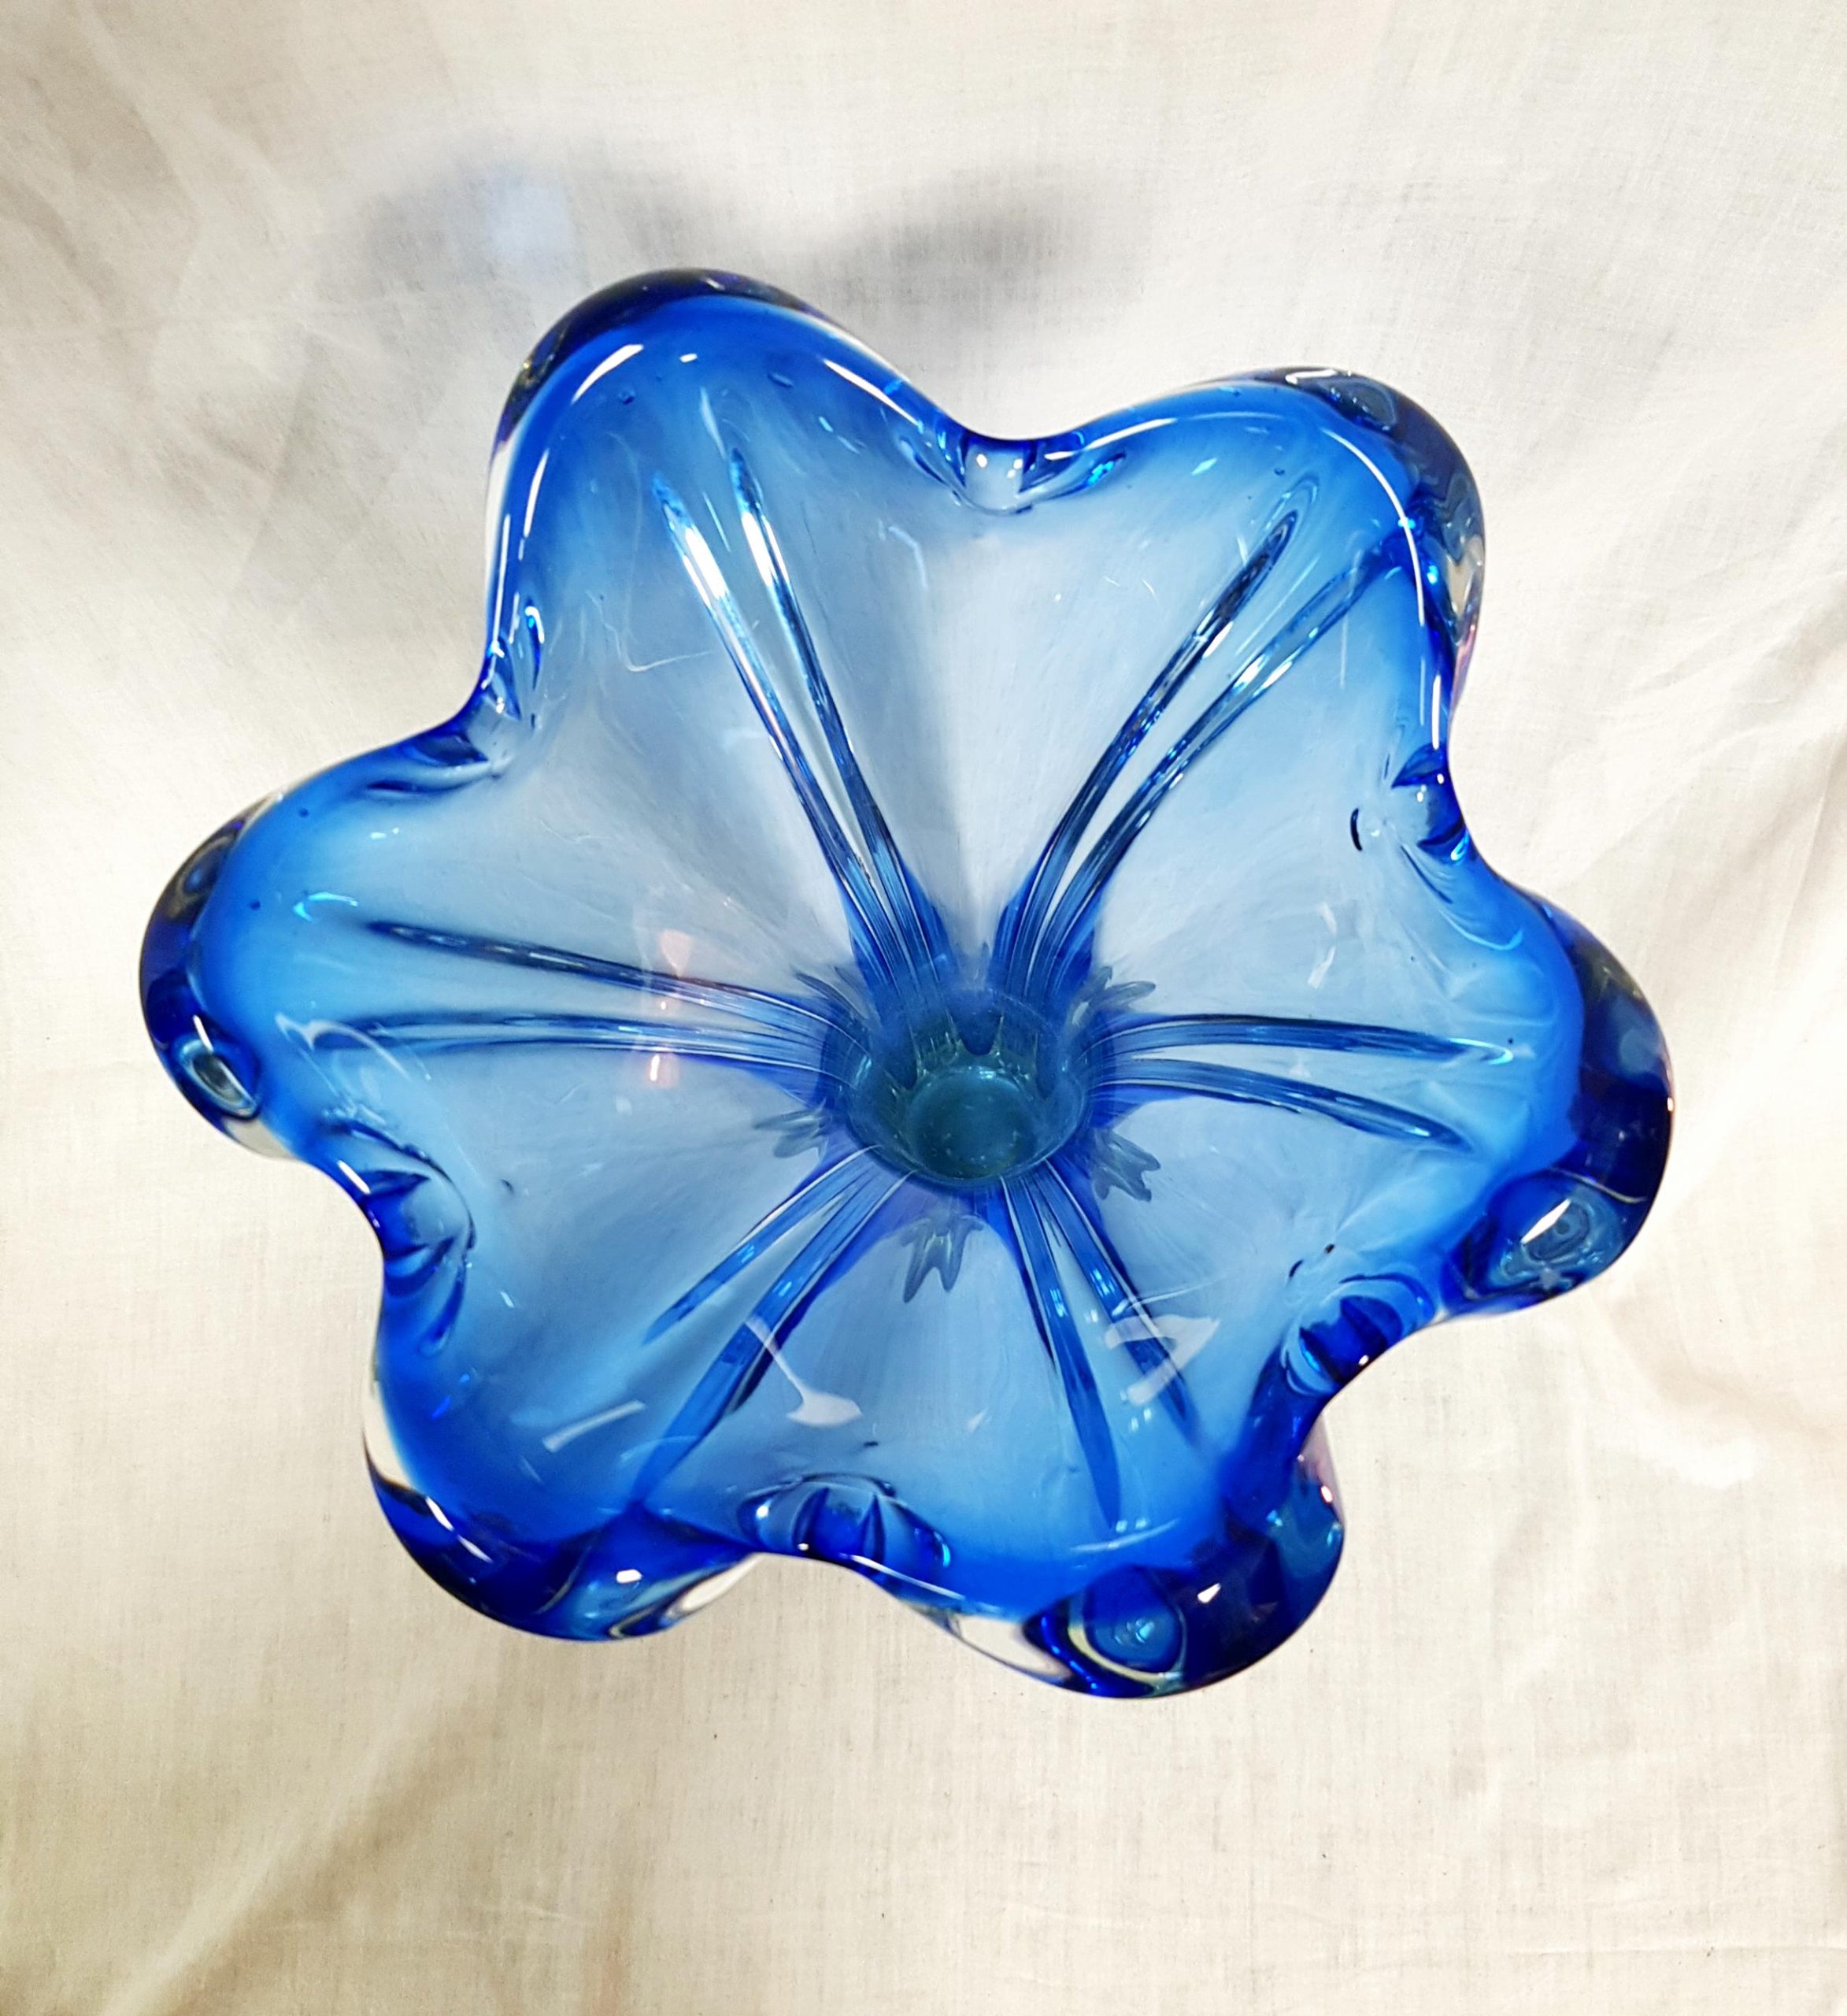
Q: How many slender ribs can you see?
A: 12